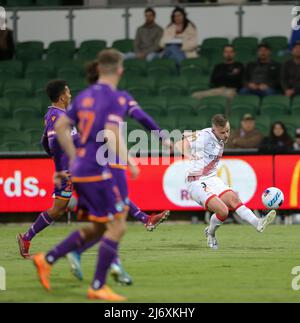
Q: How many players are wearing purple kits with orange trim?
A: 3